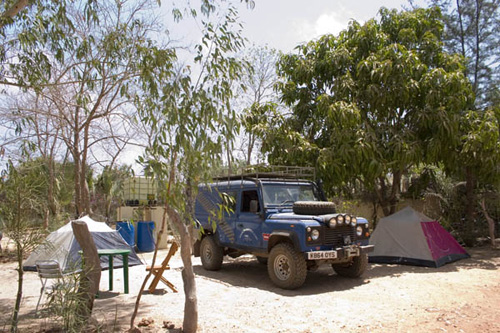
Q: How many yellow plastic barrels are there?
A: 0